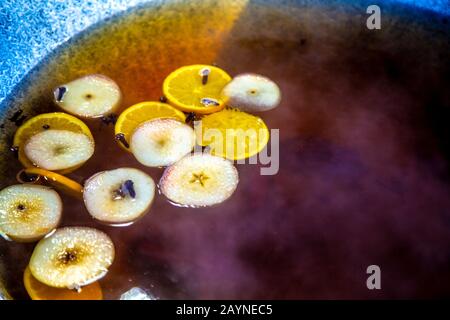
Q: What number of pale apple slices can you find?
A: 8